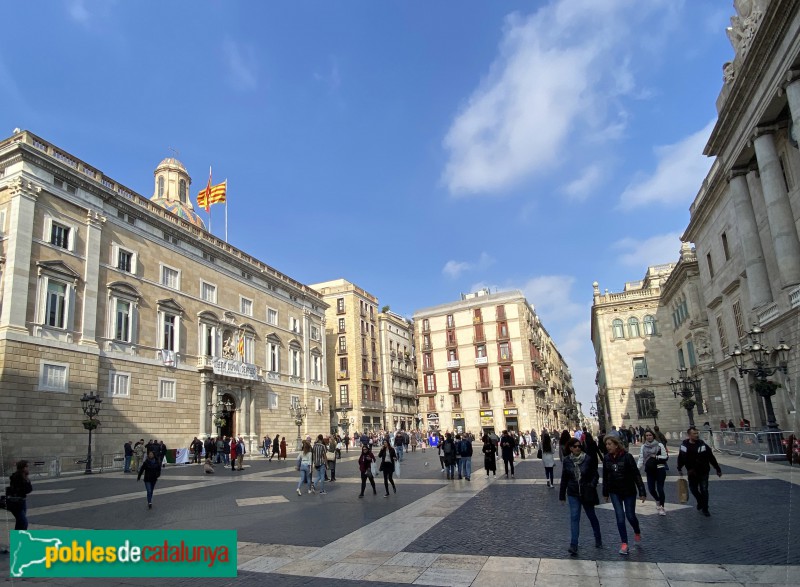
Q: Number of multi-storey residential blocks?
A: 3